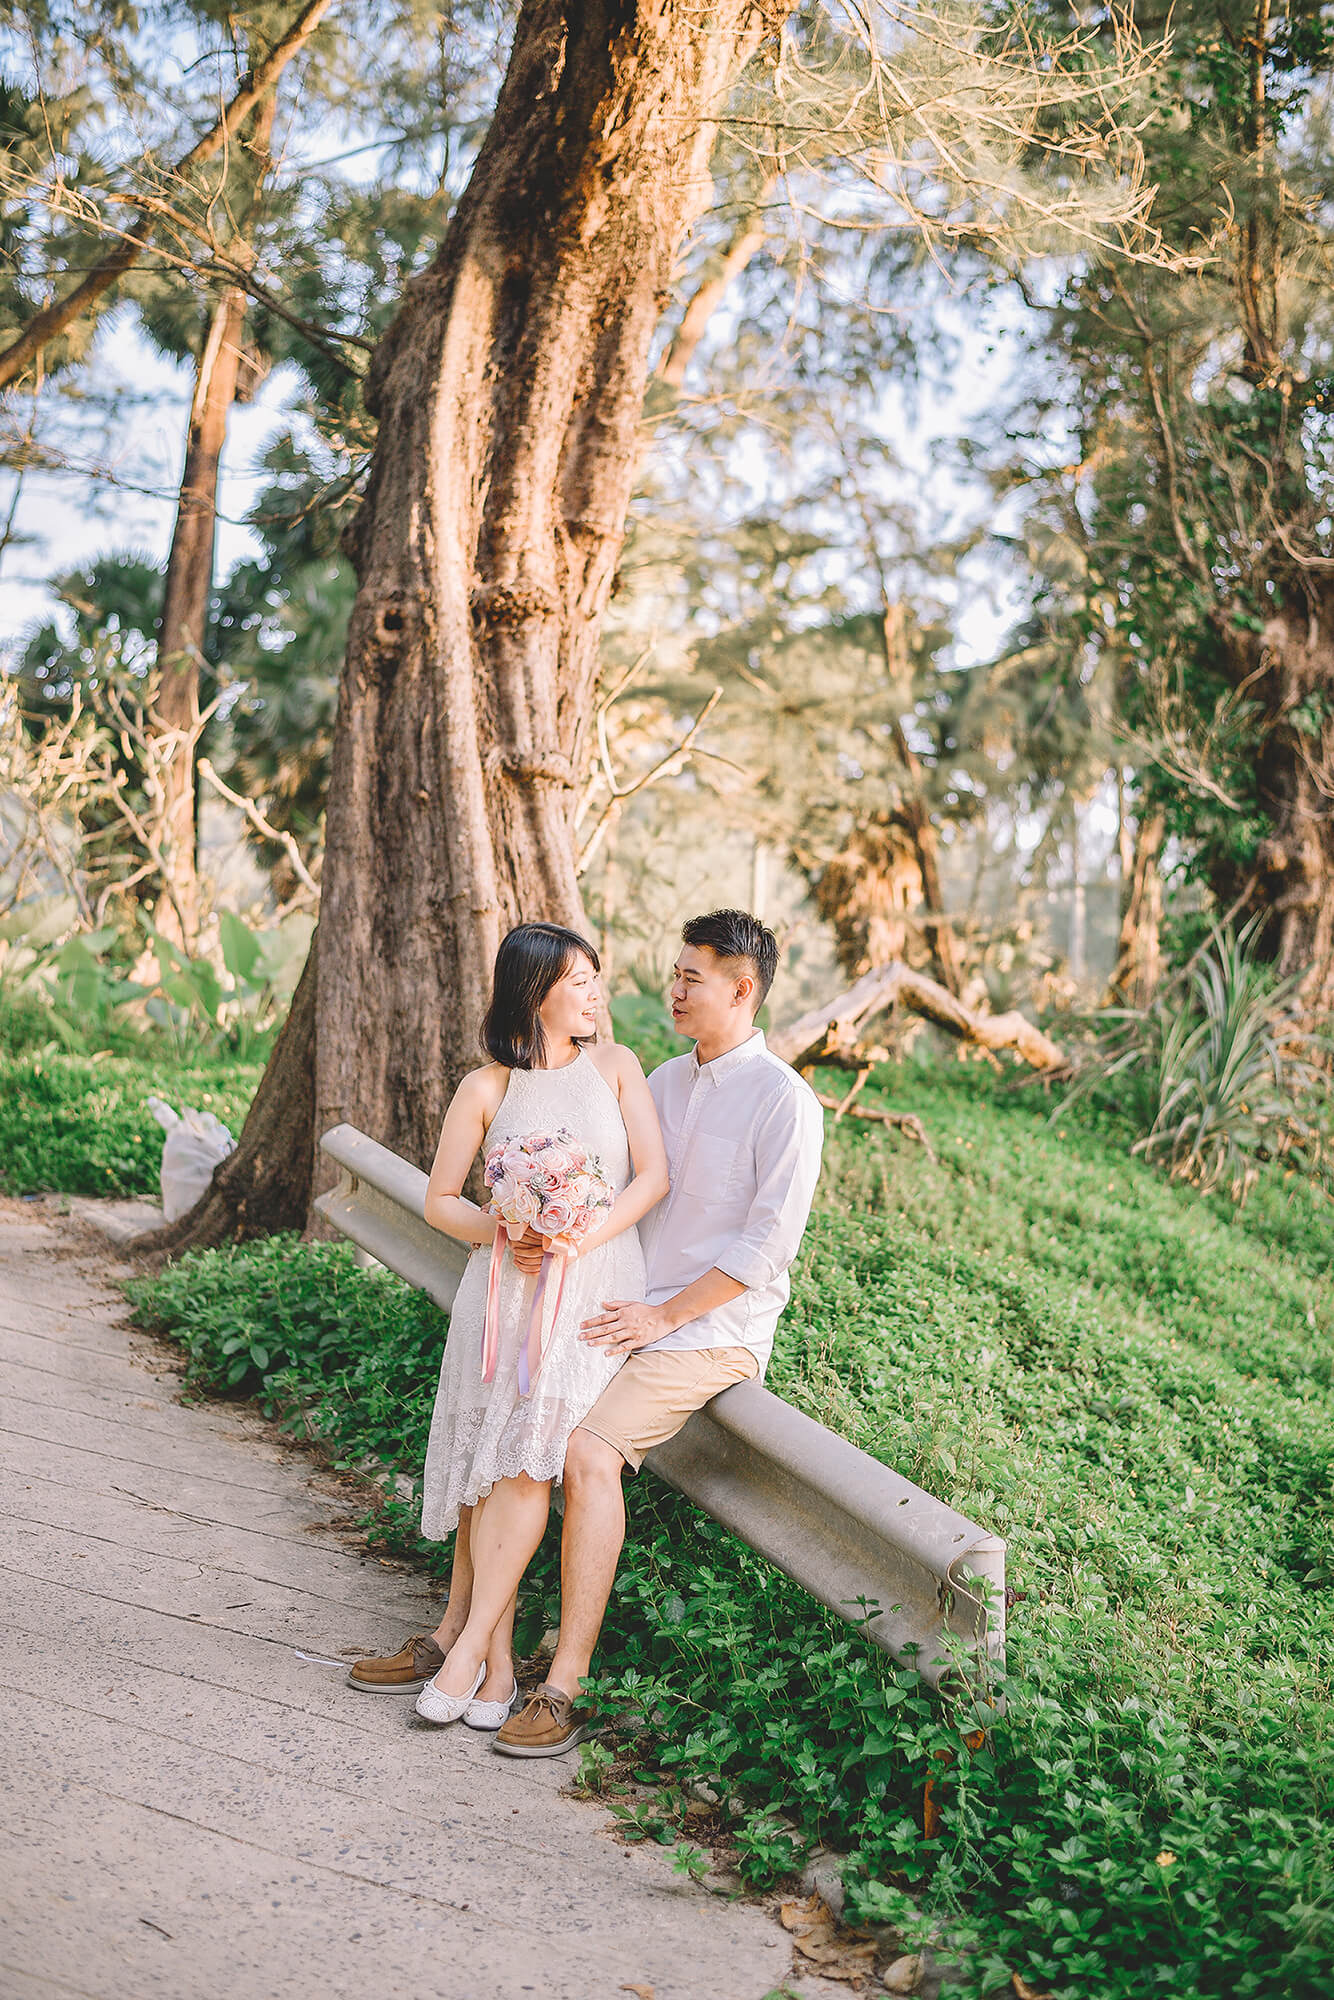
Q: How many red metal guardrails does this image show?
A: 0